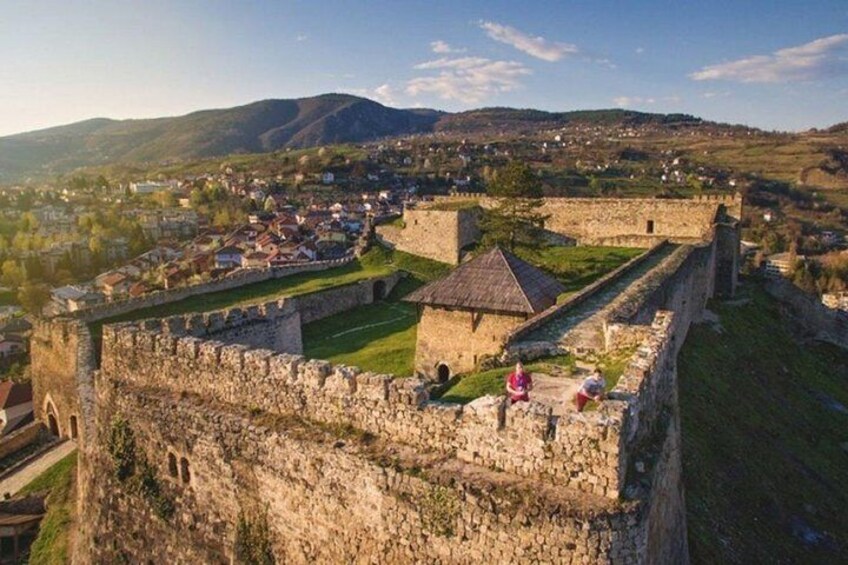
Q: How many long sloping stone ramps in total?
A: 1